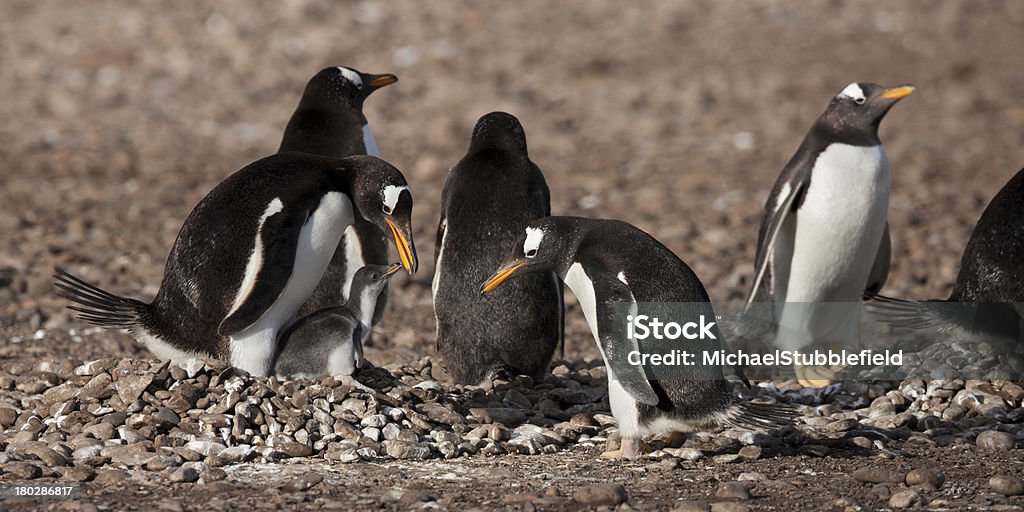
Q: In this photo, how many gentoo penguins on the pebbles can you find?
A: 7